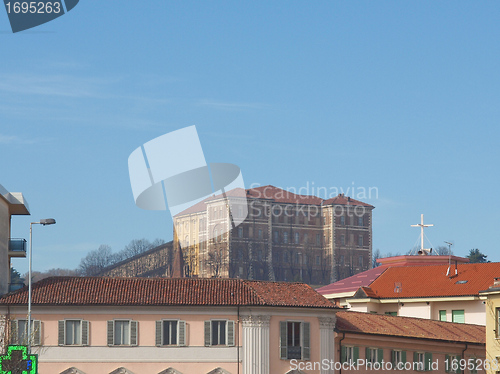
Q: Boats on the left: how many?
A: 0